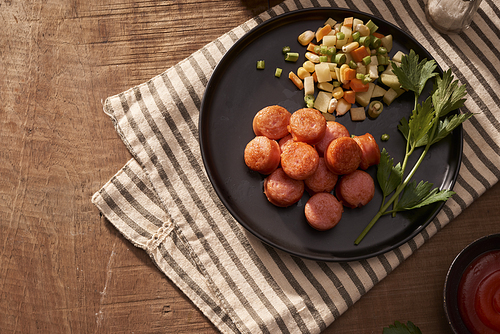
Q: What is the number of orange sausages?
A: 12